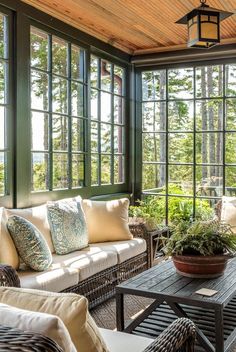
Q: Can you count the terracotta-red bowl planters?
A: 1